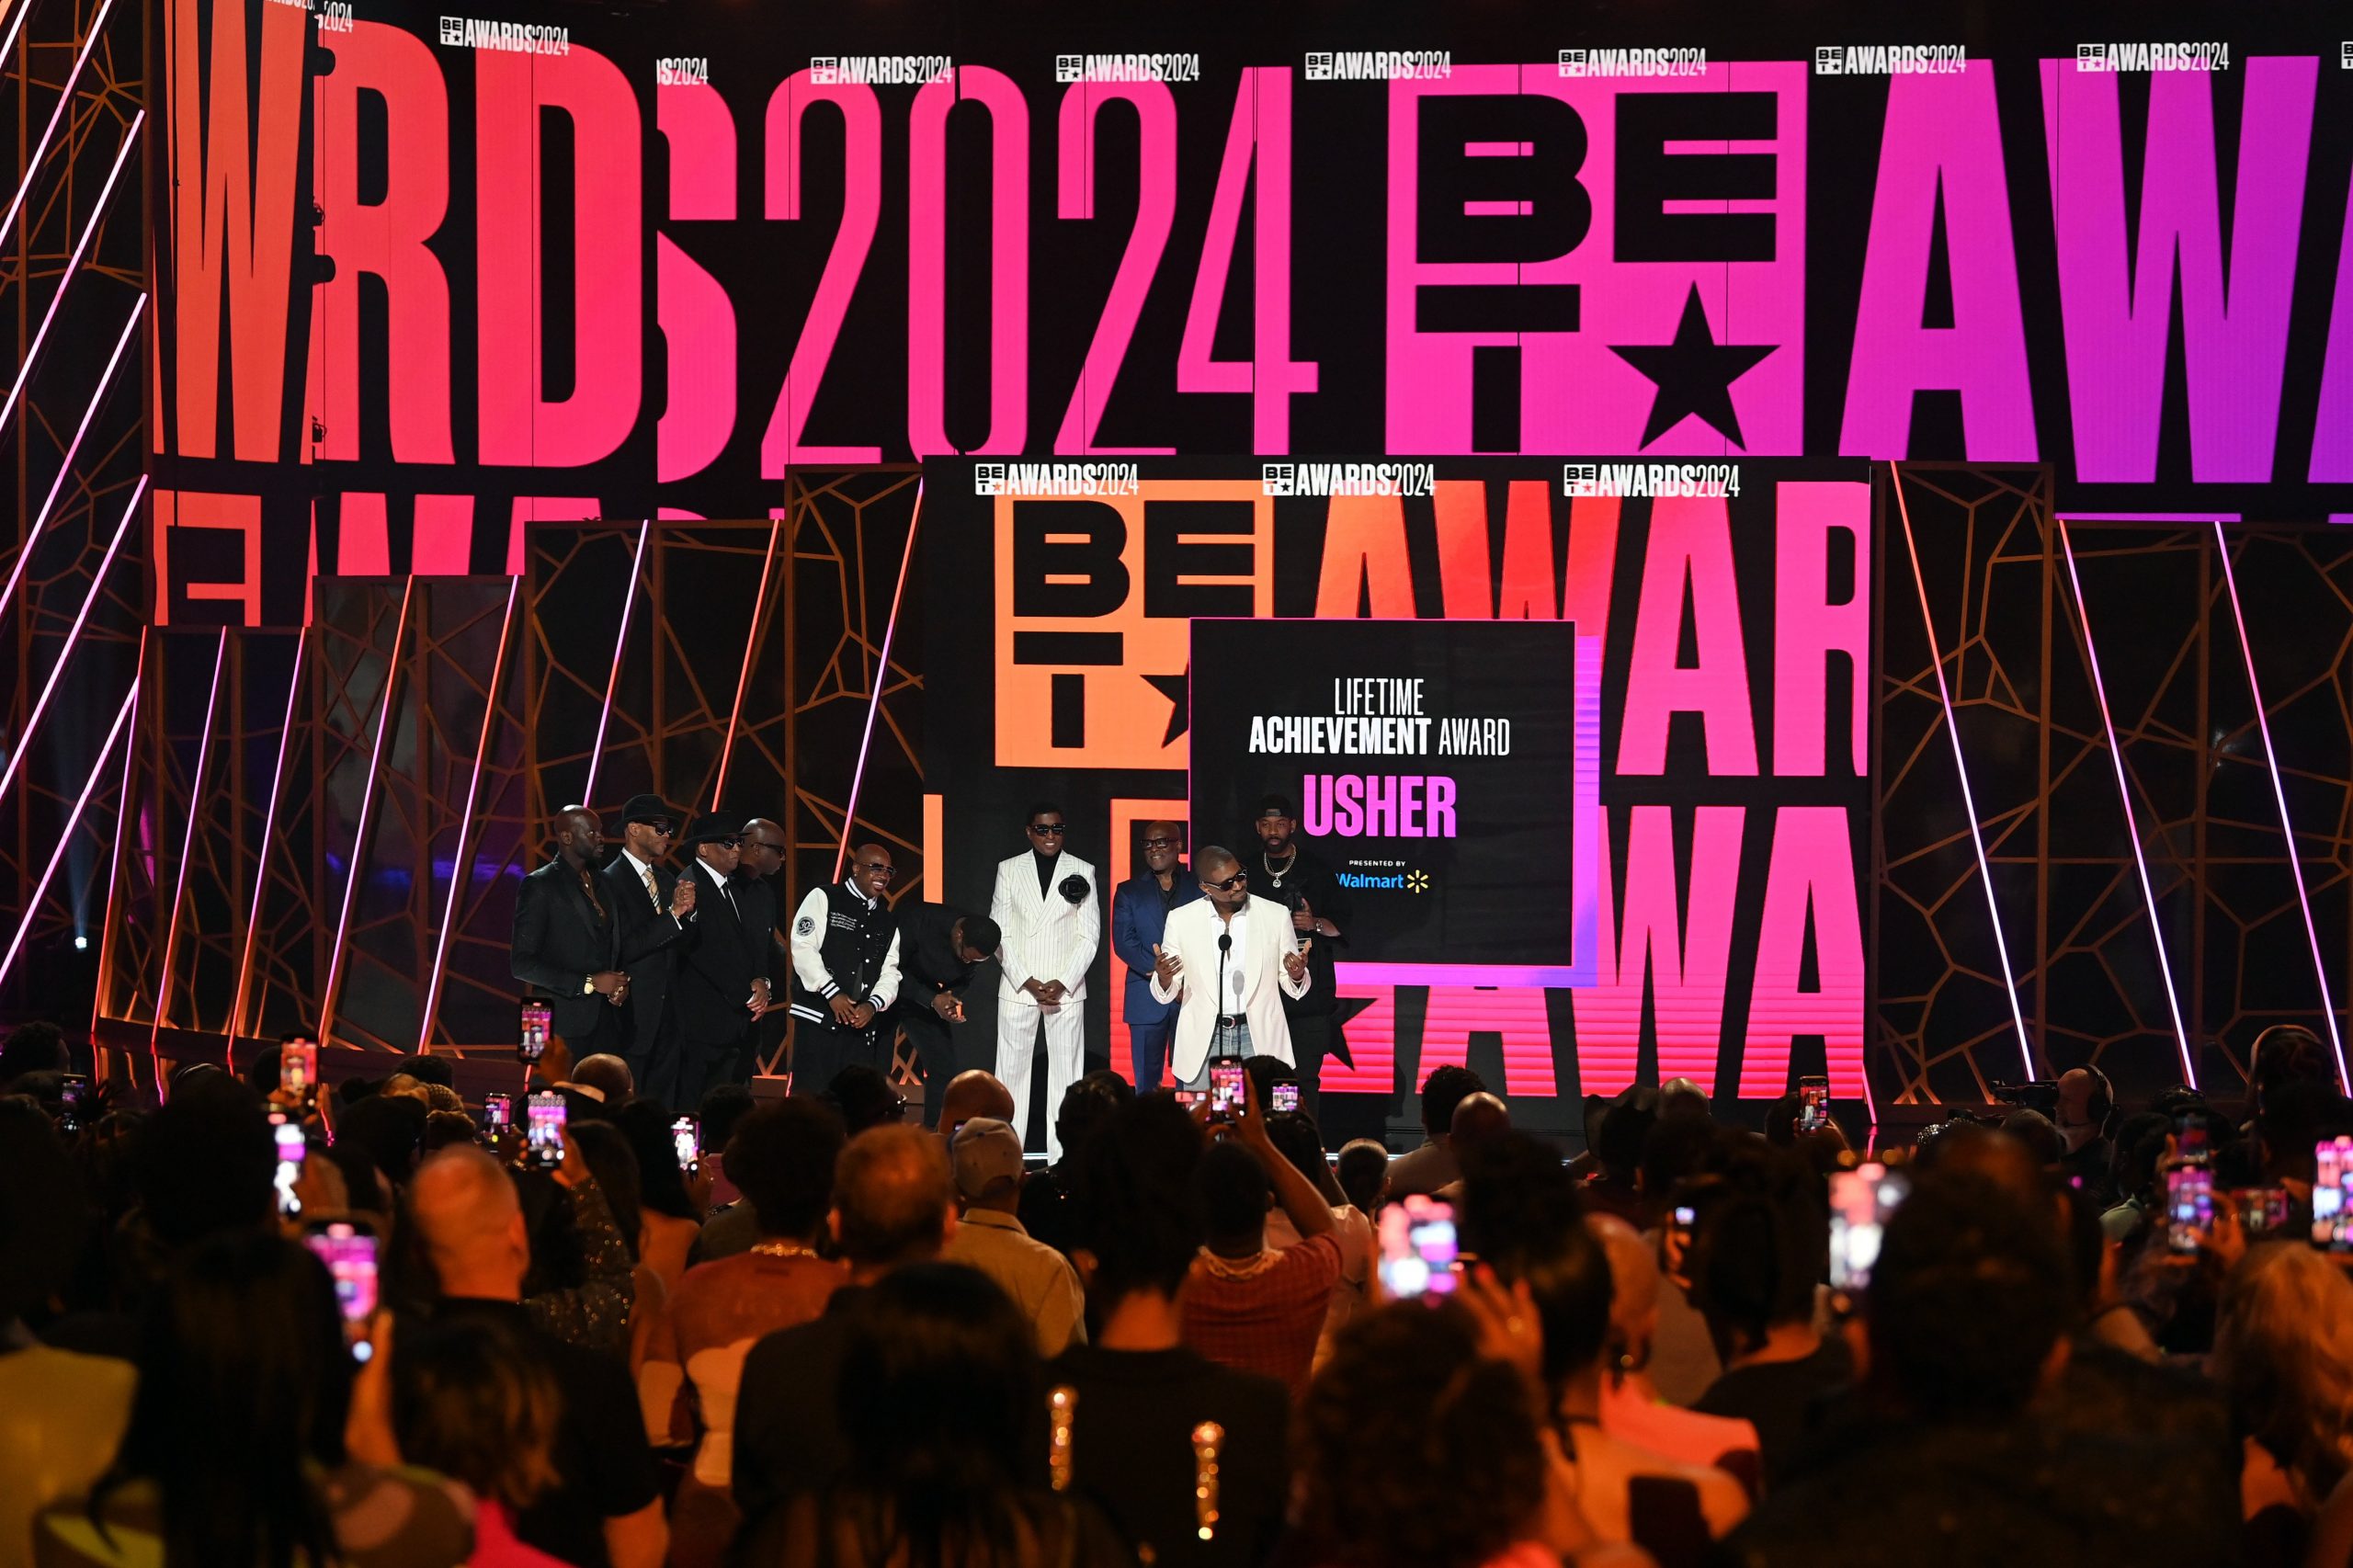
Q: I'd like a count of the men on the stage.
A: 10